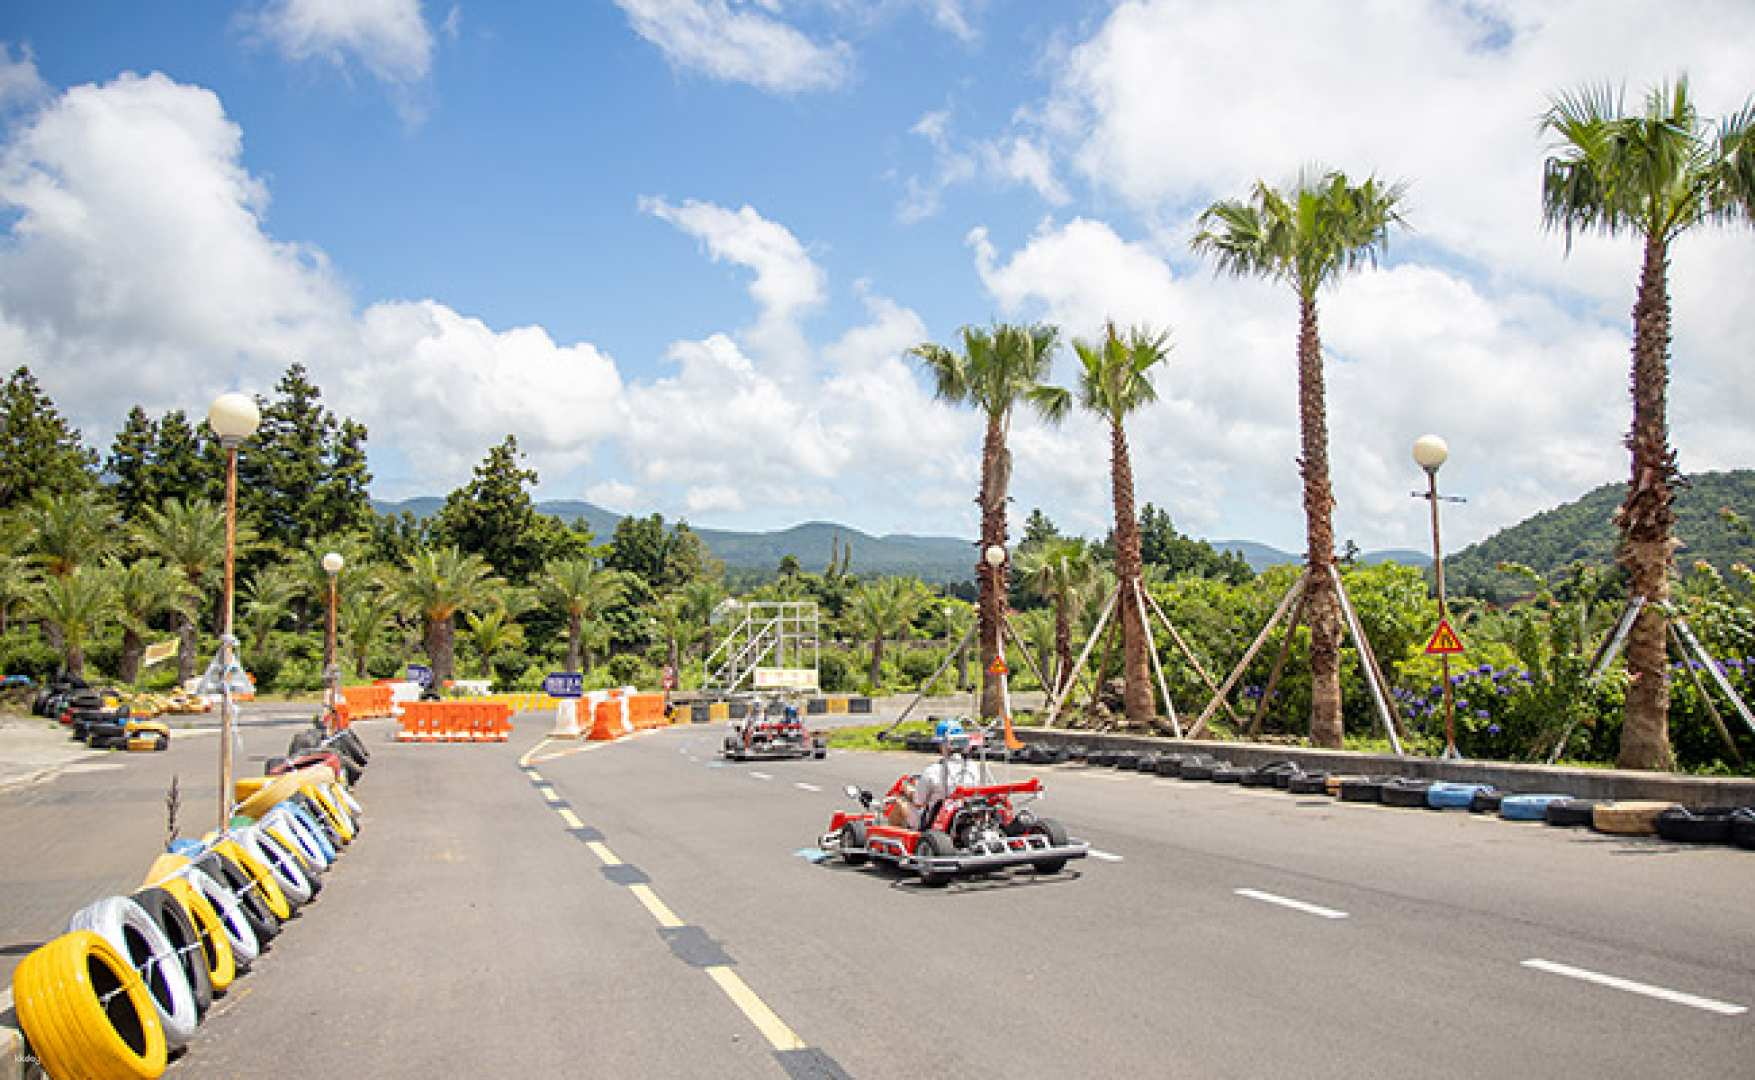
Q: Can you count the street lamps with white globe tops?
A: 4